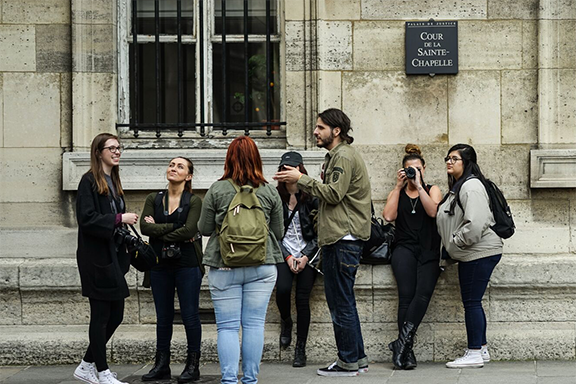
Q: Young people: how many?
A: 7